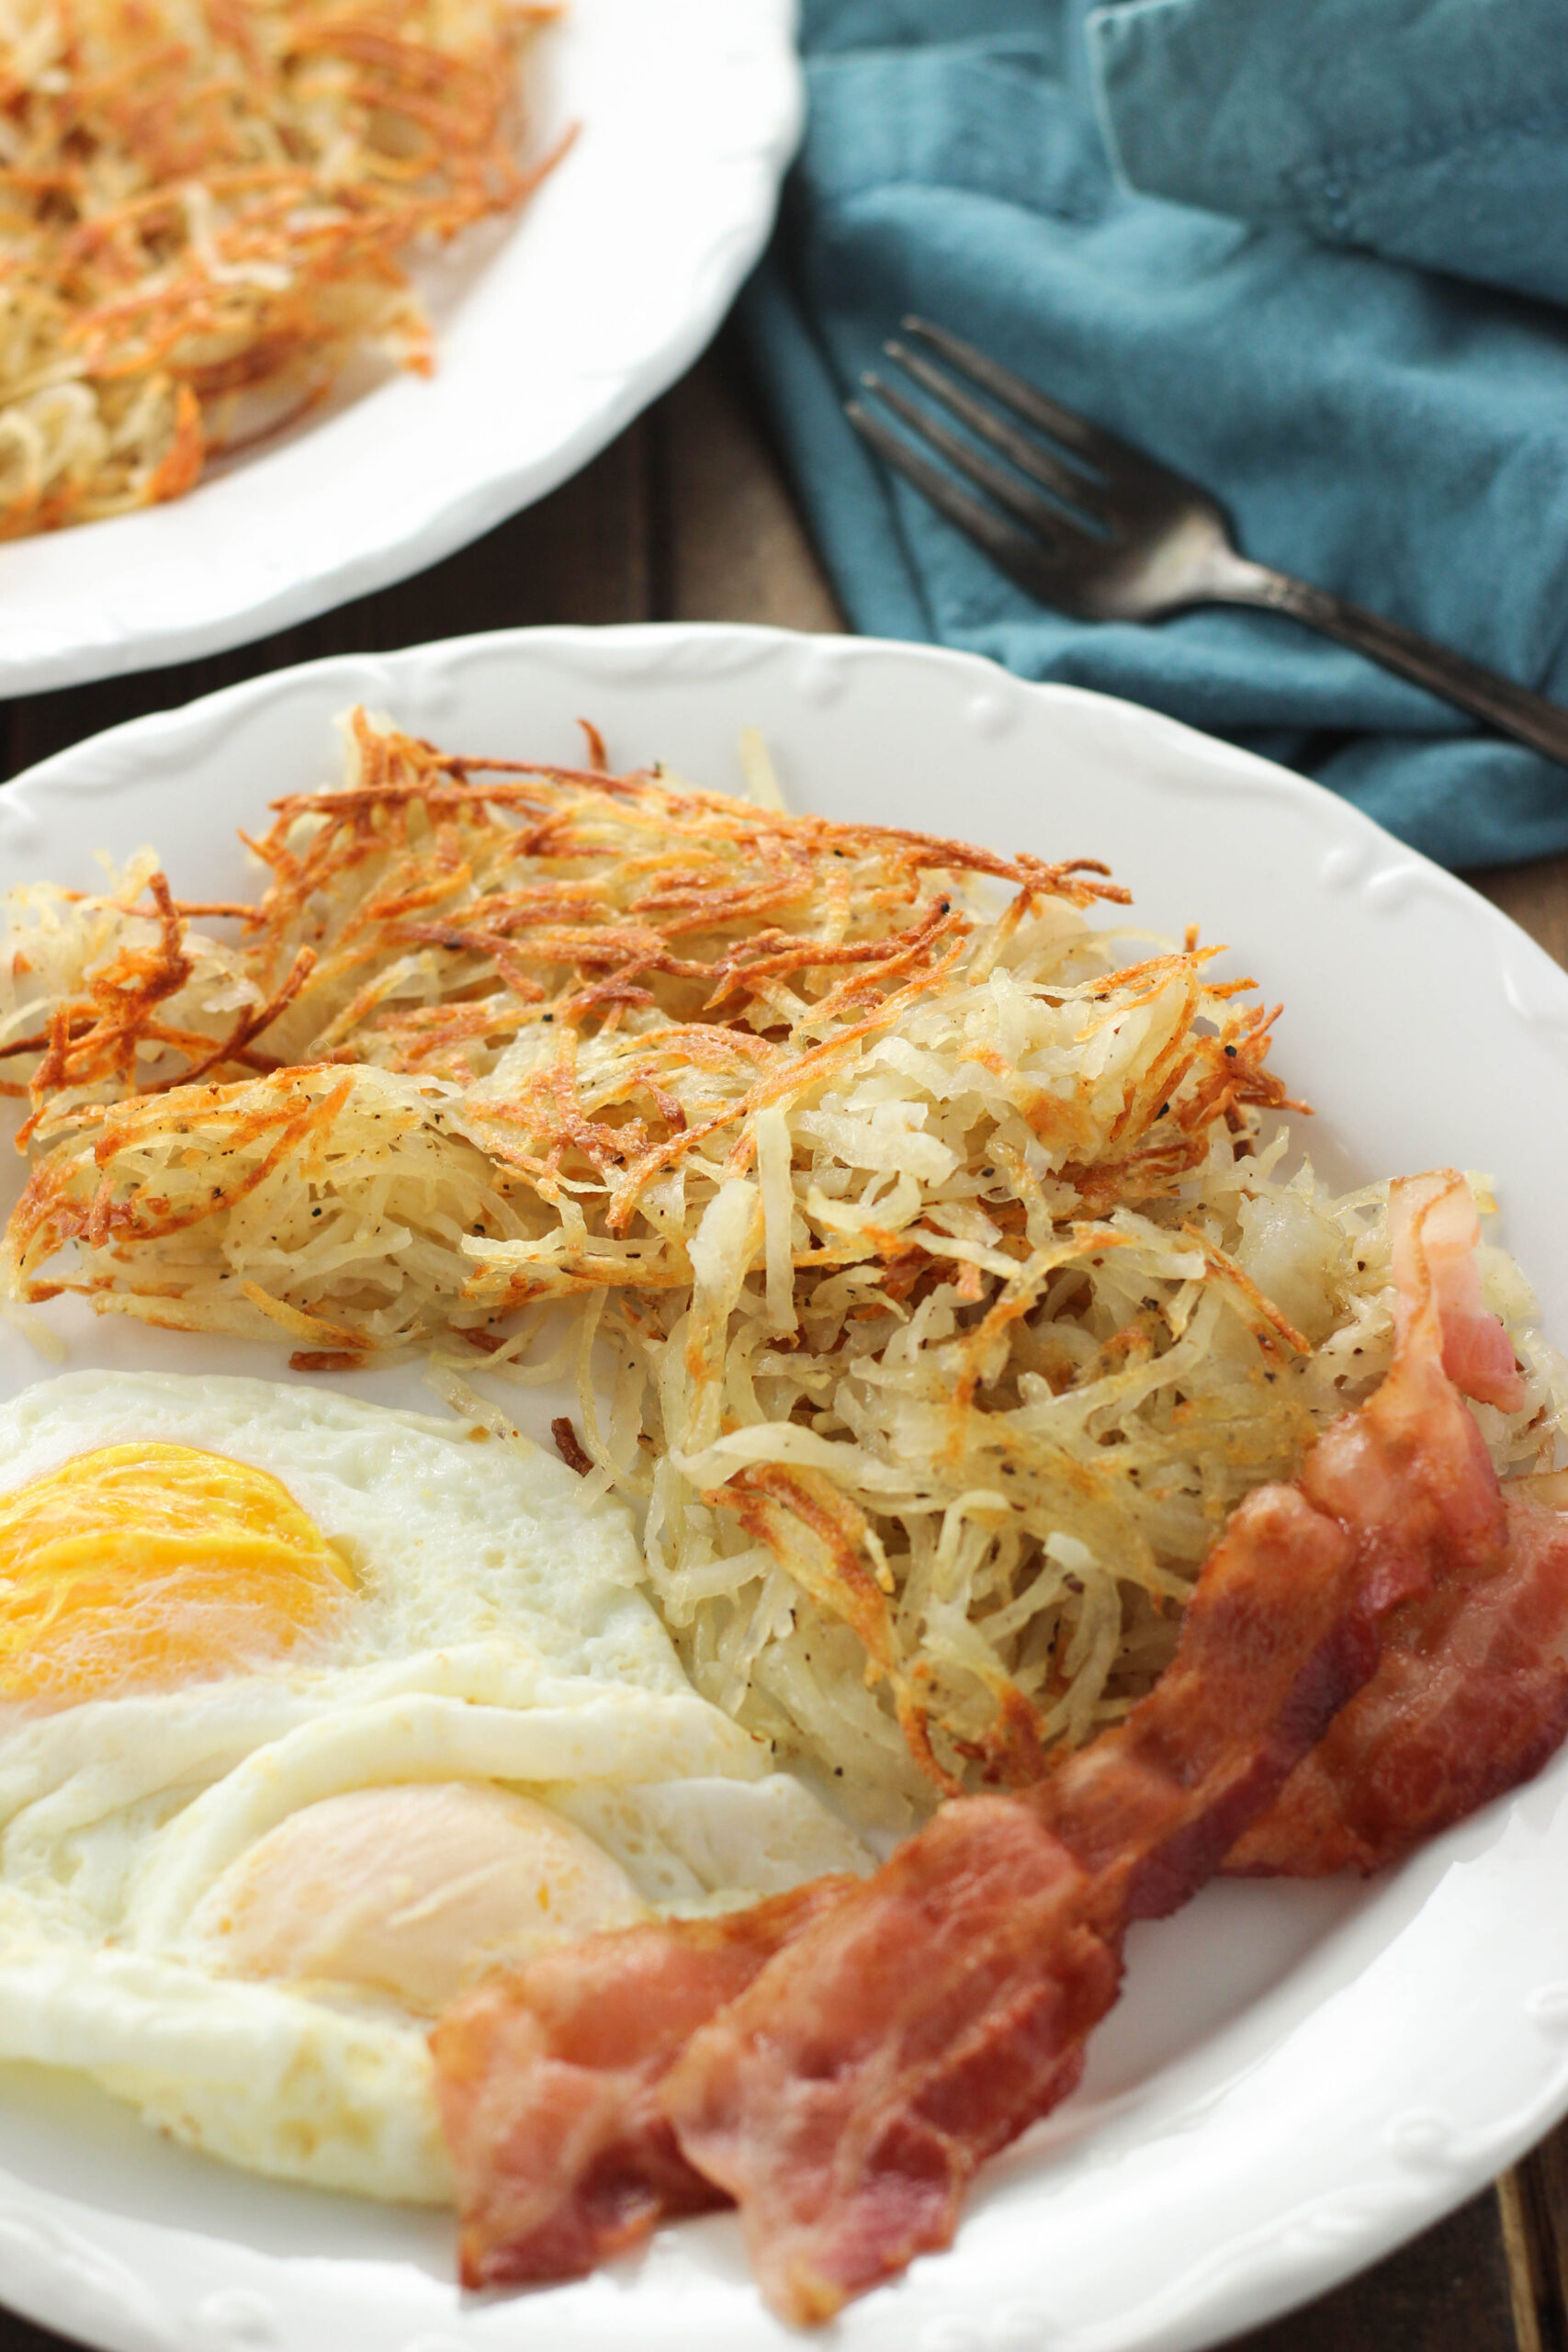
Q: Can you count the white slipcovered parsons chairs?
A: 0